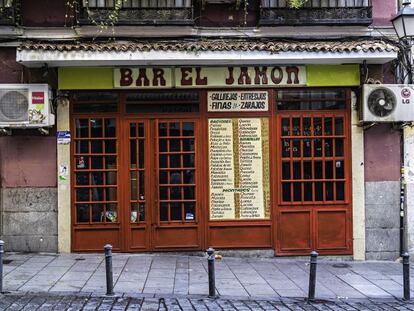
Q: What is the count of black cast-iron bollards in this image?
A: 5